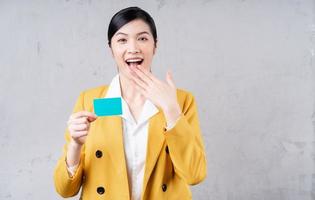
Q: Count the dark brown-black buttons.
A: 4